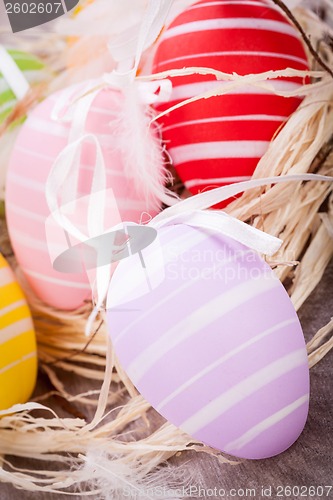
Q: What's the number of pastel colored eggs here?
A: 2